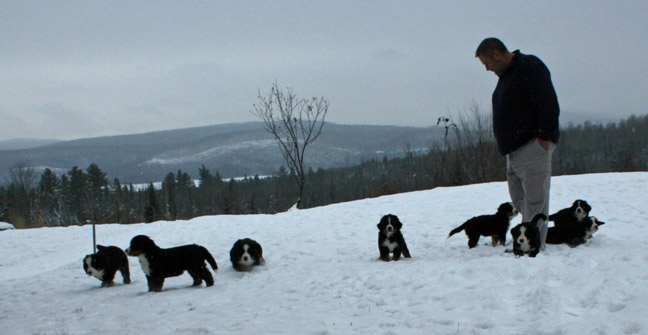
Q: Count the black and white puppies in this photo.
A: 8